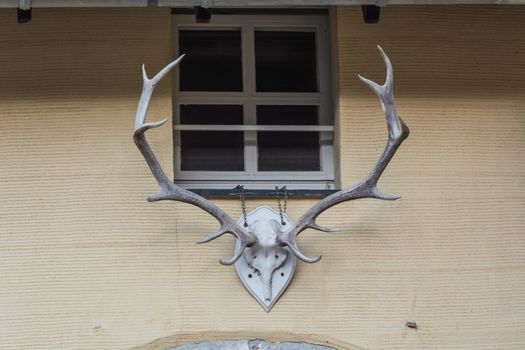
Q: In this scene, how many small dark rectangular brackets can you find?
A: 3